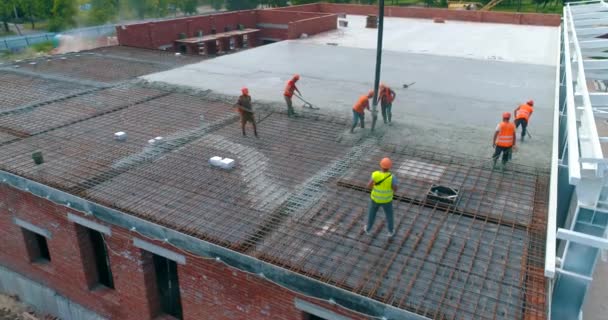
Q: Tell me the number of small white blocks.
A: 5